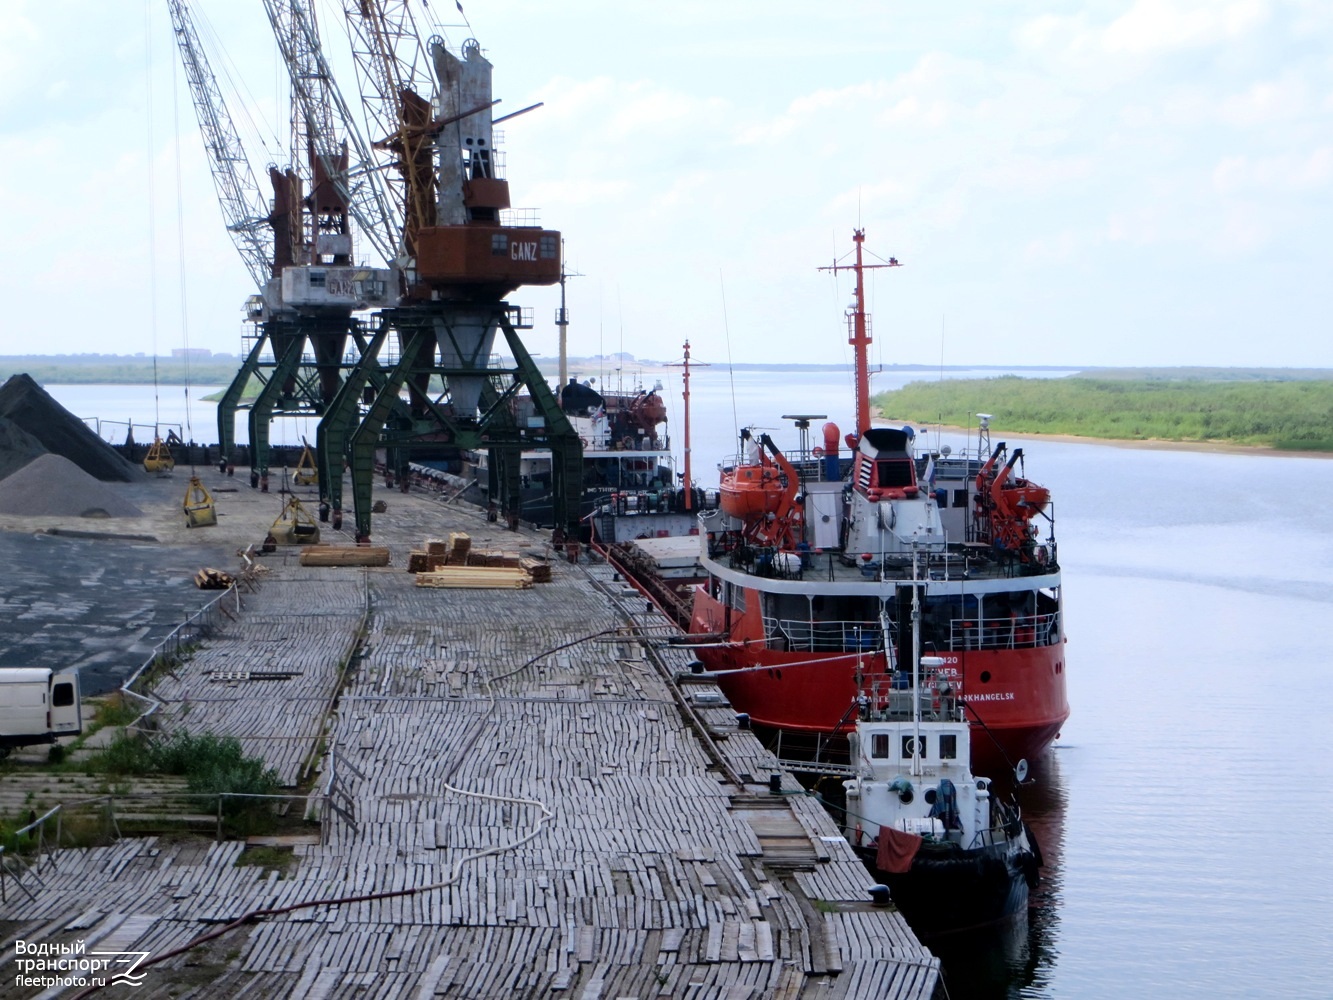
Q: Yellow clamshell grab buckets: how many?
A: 4